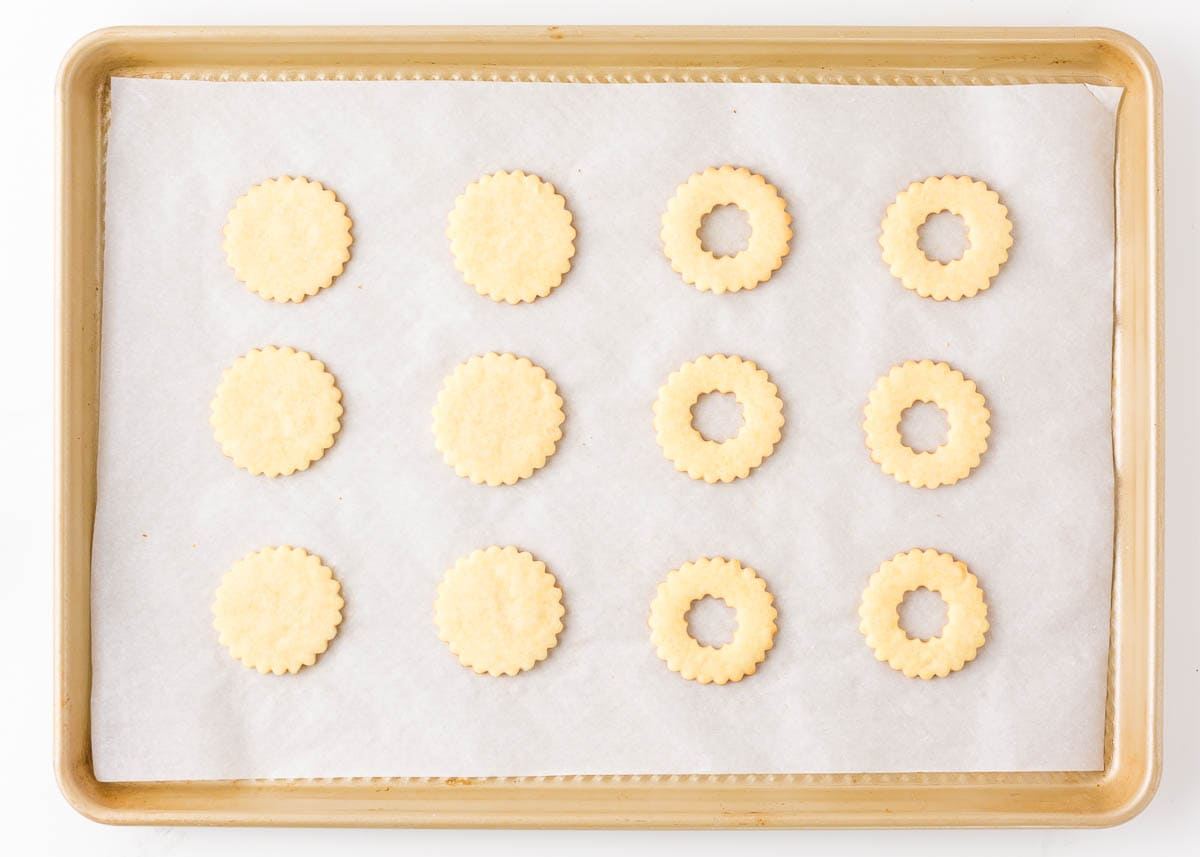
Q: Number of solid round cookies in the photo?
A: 6